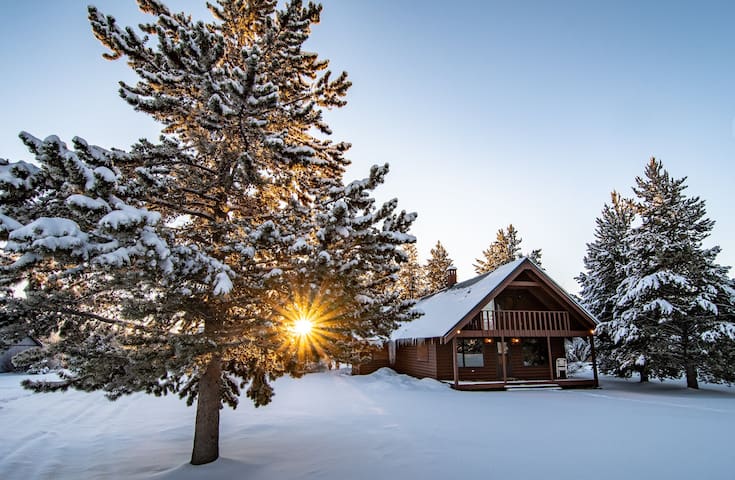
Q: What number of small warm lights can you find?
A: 4